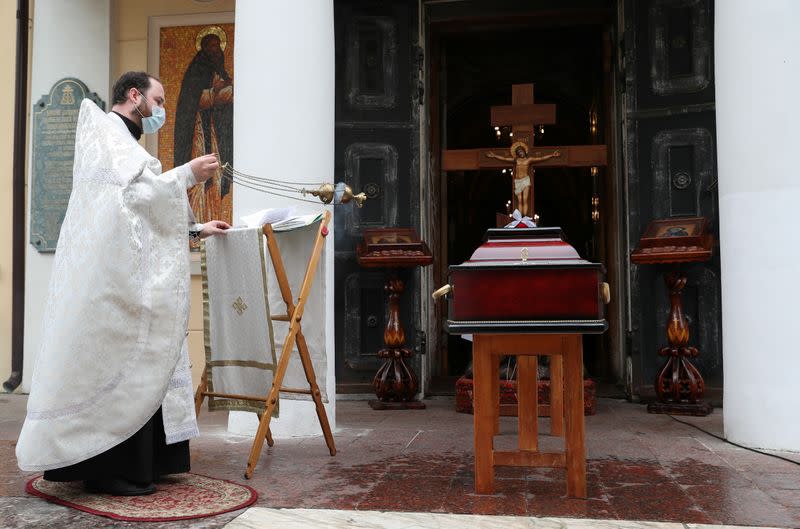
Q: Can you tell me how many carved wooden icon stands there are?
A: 2